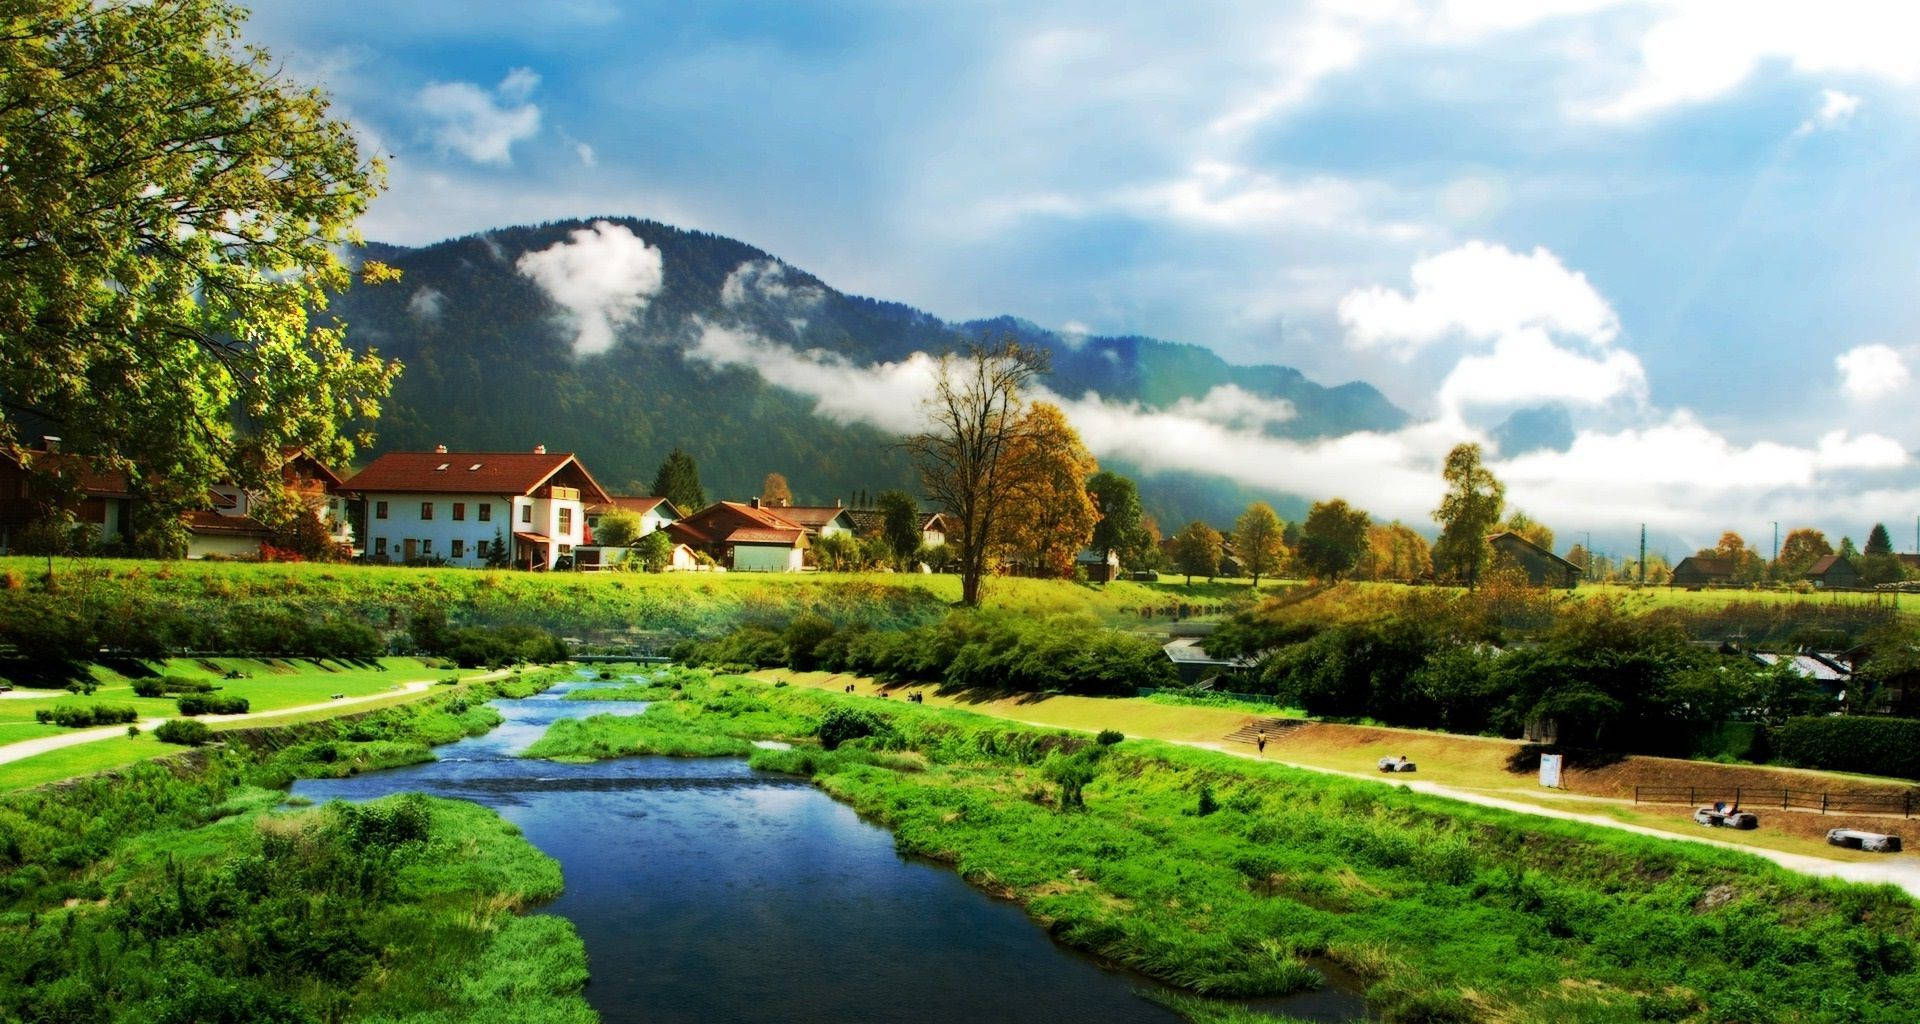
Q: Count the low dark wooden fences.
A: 1